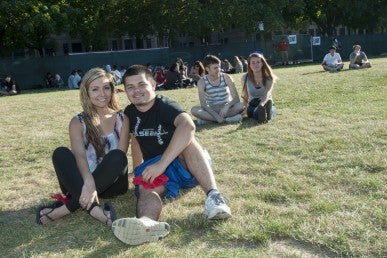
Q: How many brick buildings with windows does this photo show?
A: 1